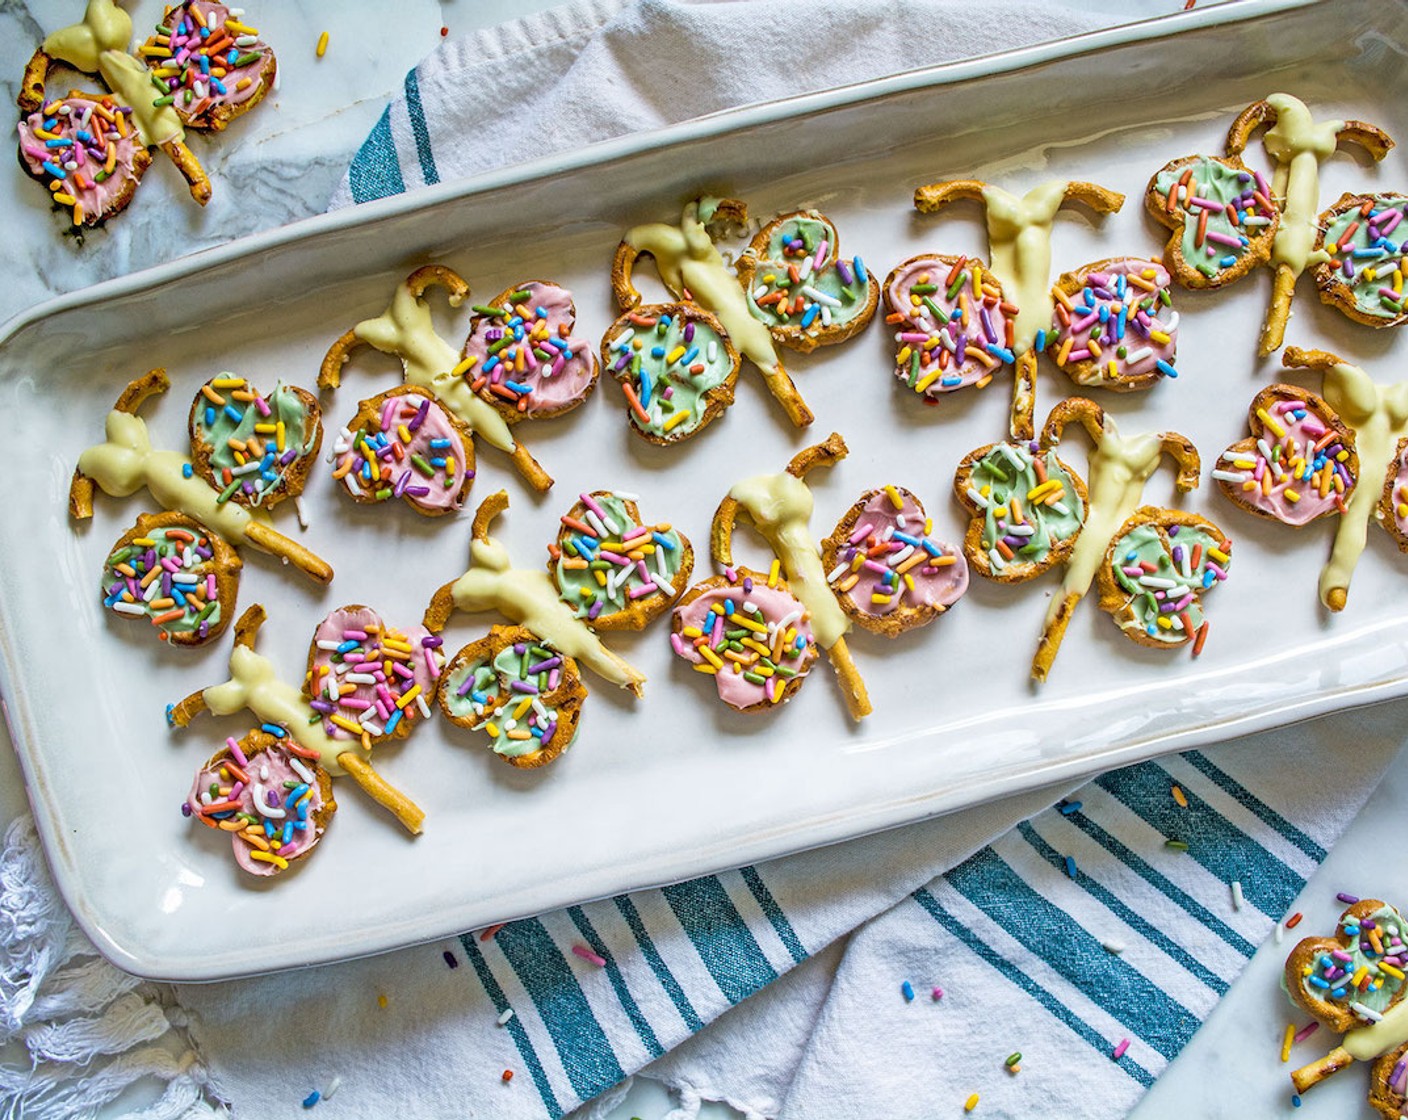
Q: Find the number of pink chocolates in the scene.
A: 13